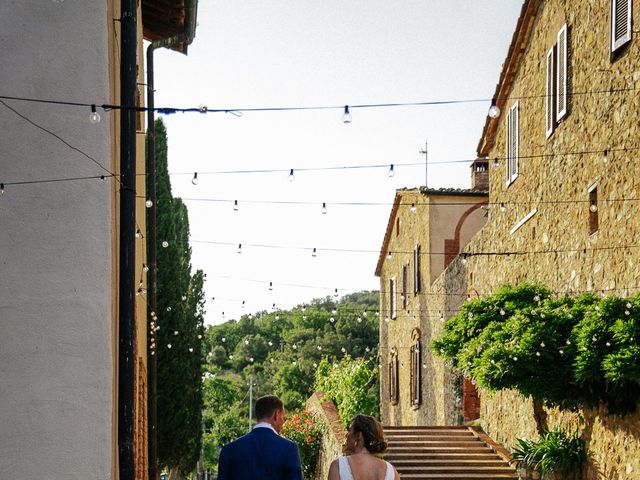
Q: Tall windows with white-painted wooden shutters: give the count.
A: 3